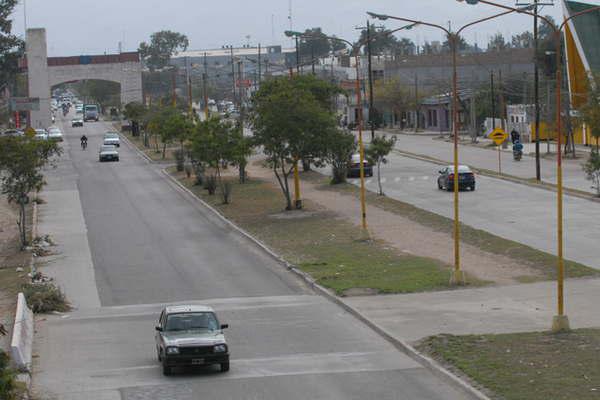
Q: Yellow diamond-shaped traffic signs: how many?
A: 1